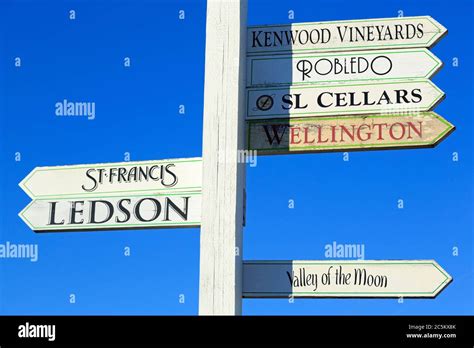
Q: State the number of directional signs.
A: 7